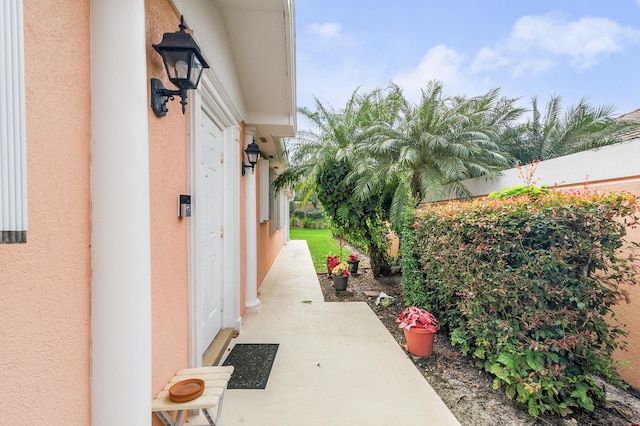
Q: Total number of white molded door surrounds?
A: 1